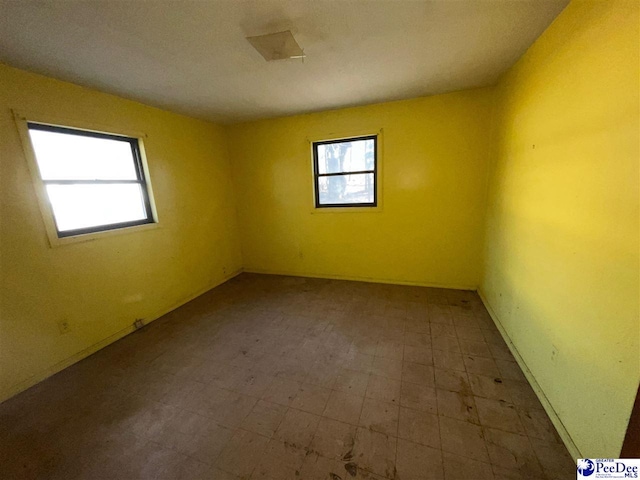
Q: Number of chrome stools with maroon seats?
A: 0